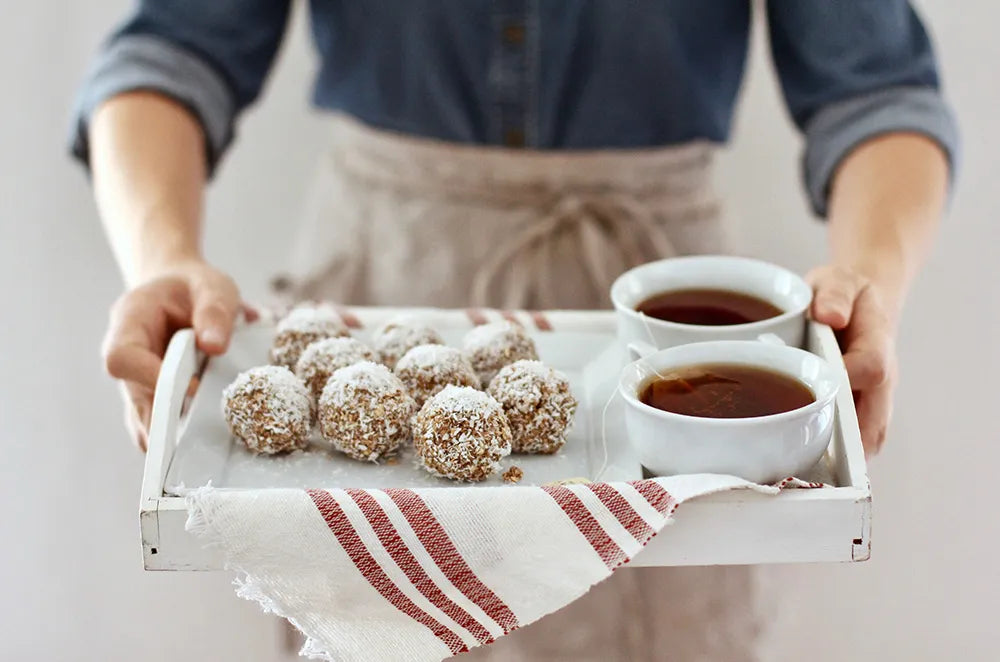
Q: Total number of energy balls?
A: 9